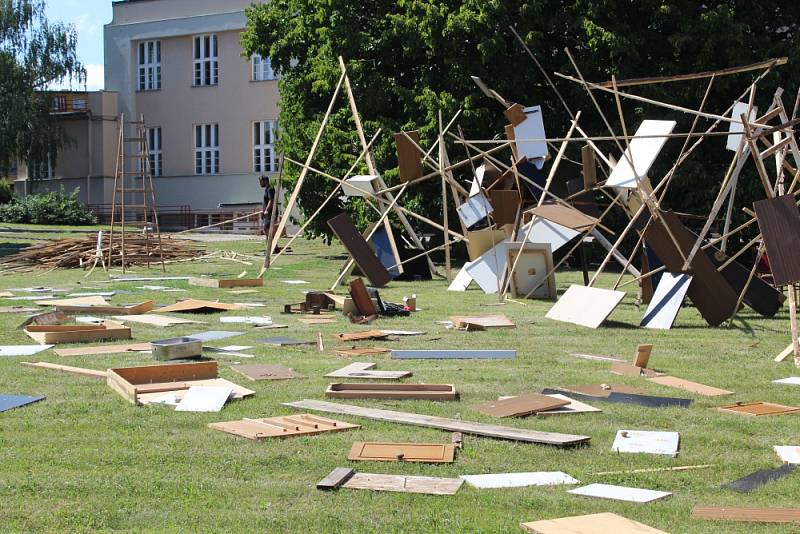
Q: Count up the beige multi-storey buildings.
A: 1